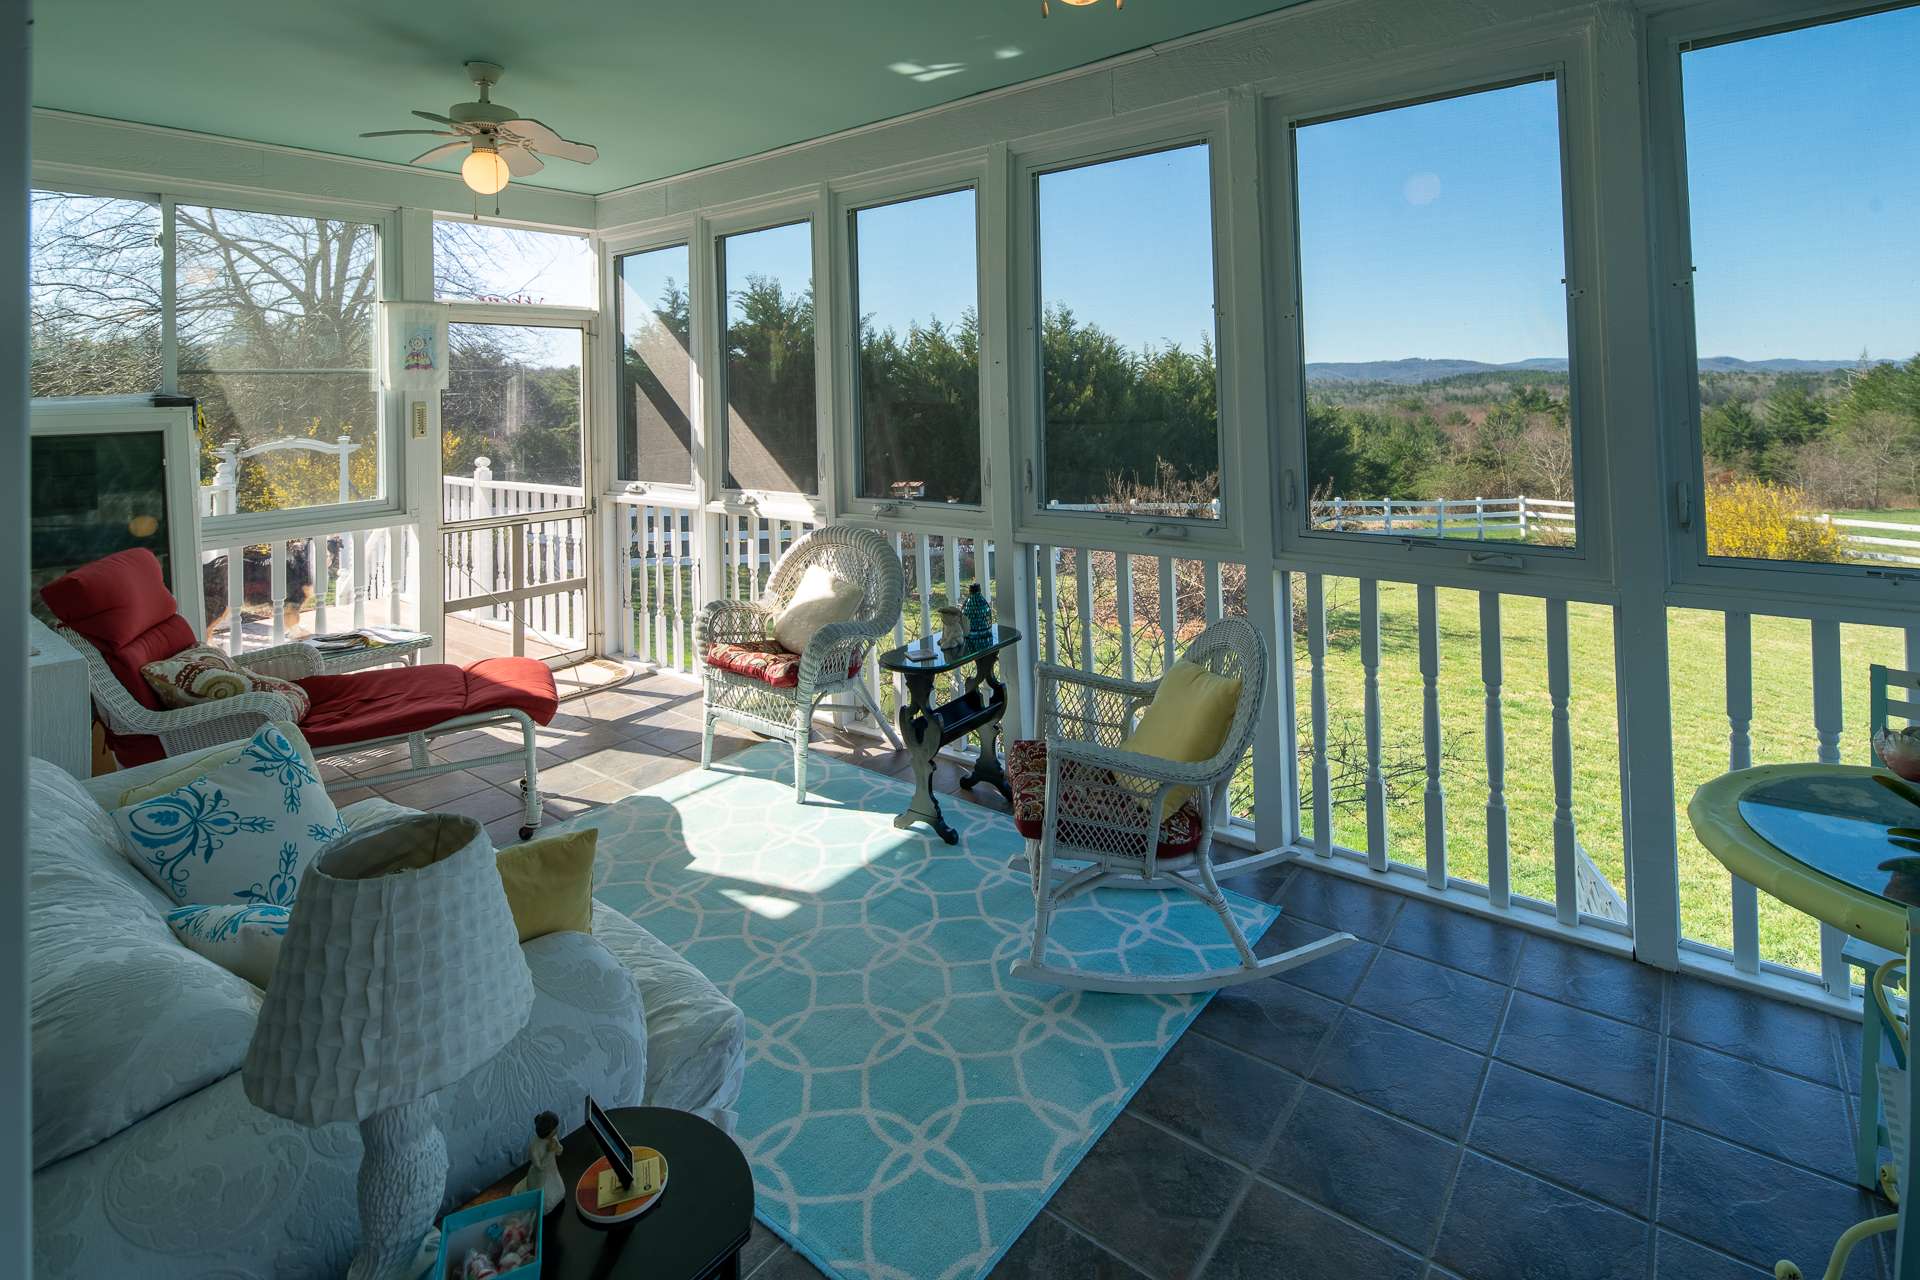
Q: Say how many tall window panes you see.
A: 6